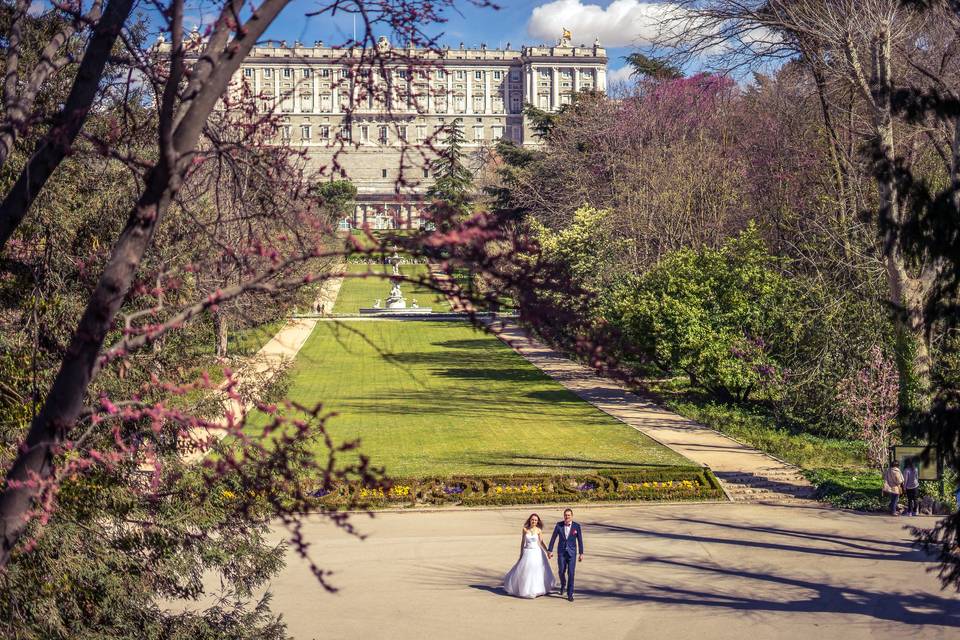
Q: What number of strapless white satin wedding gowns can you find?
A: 1